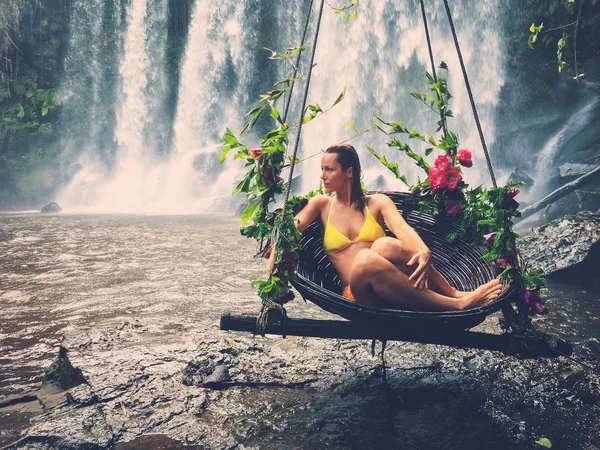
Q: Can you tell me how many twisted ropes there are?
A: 4